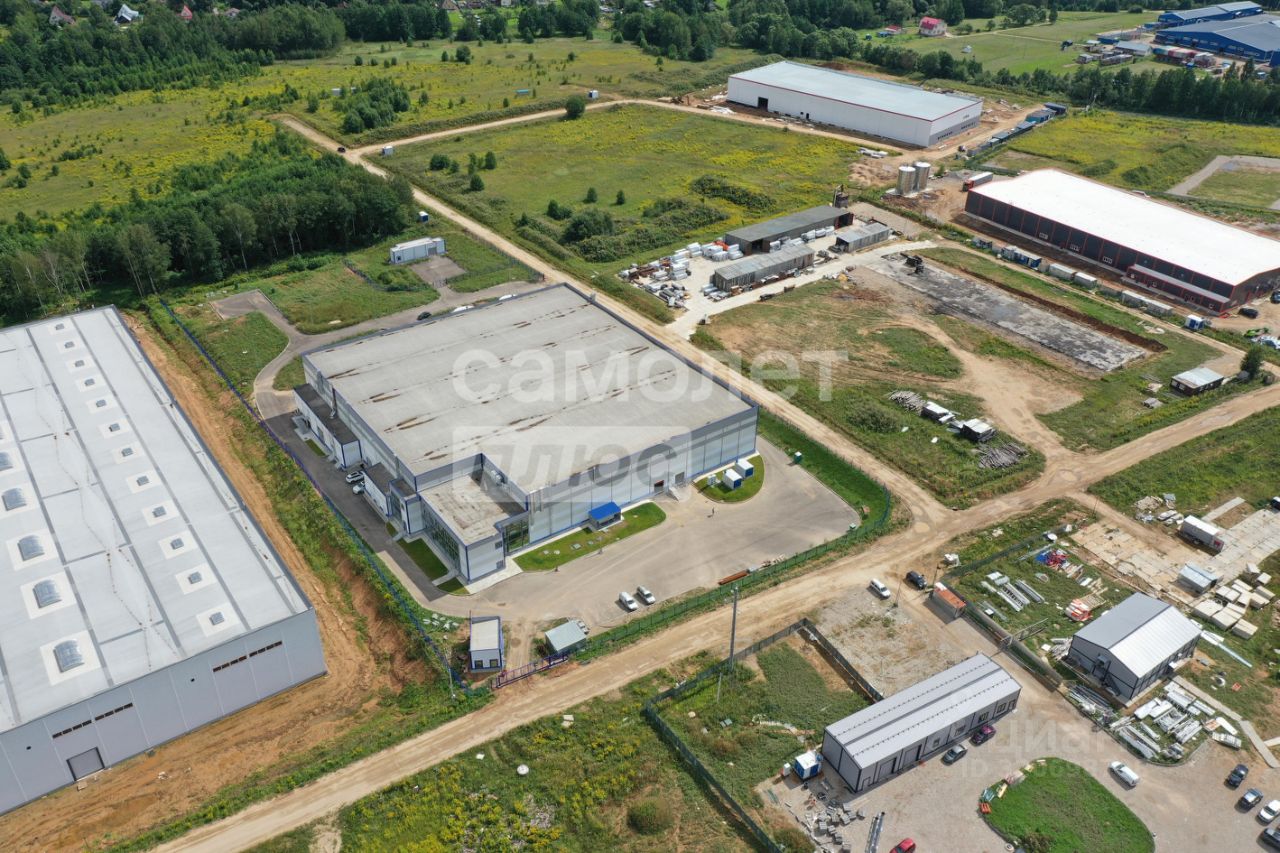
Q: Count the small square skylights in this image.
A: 12